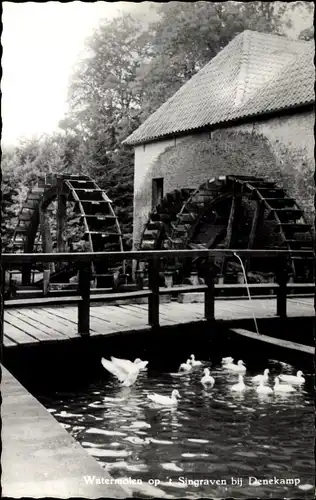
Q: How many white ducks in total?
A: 12